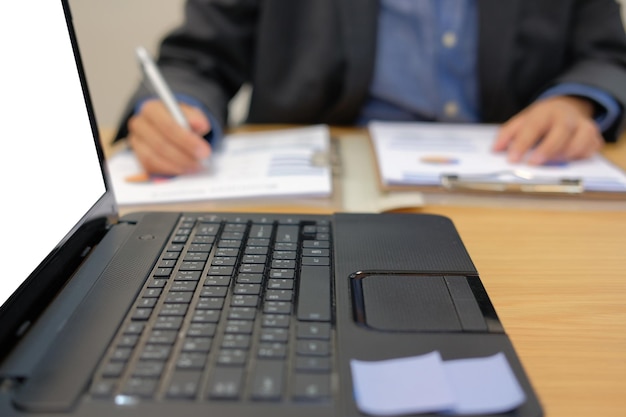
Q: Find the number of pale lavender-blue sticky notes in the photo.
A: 2